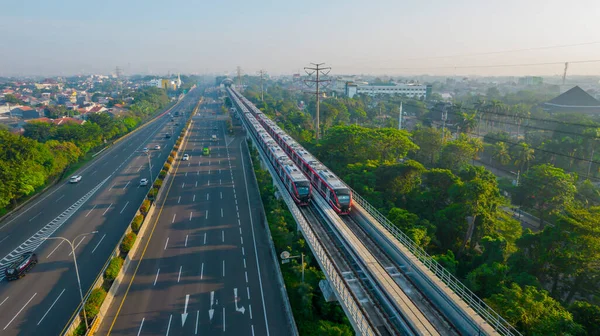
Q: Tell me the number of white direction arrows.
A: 3